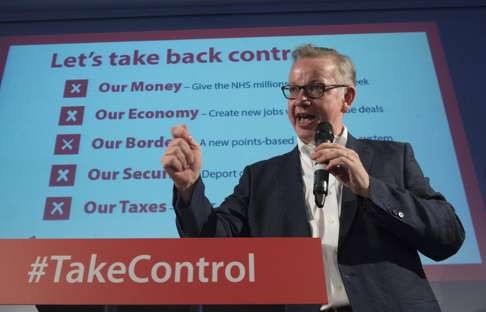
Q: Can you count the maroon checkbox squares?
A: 5